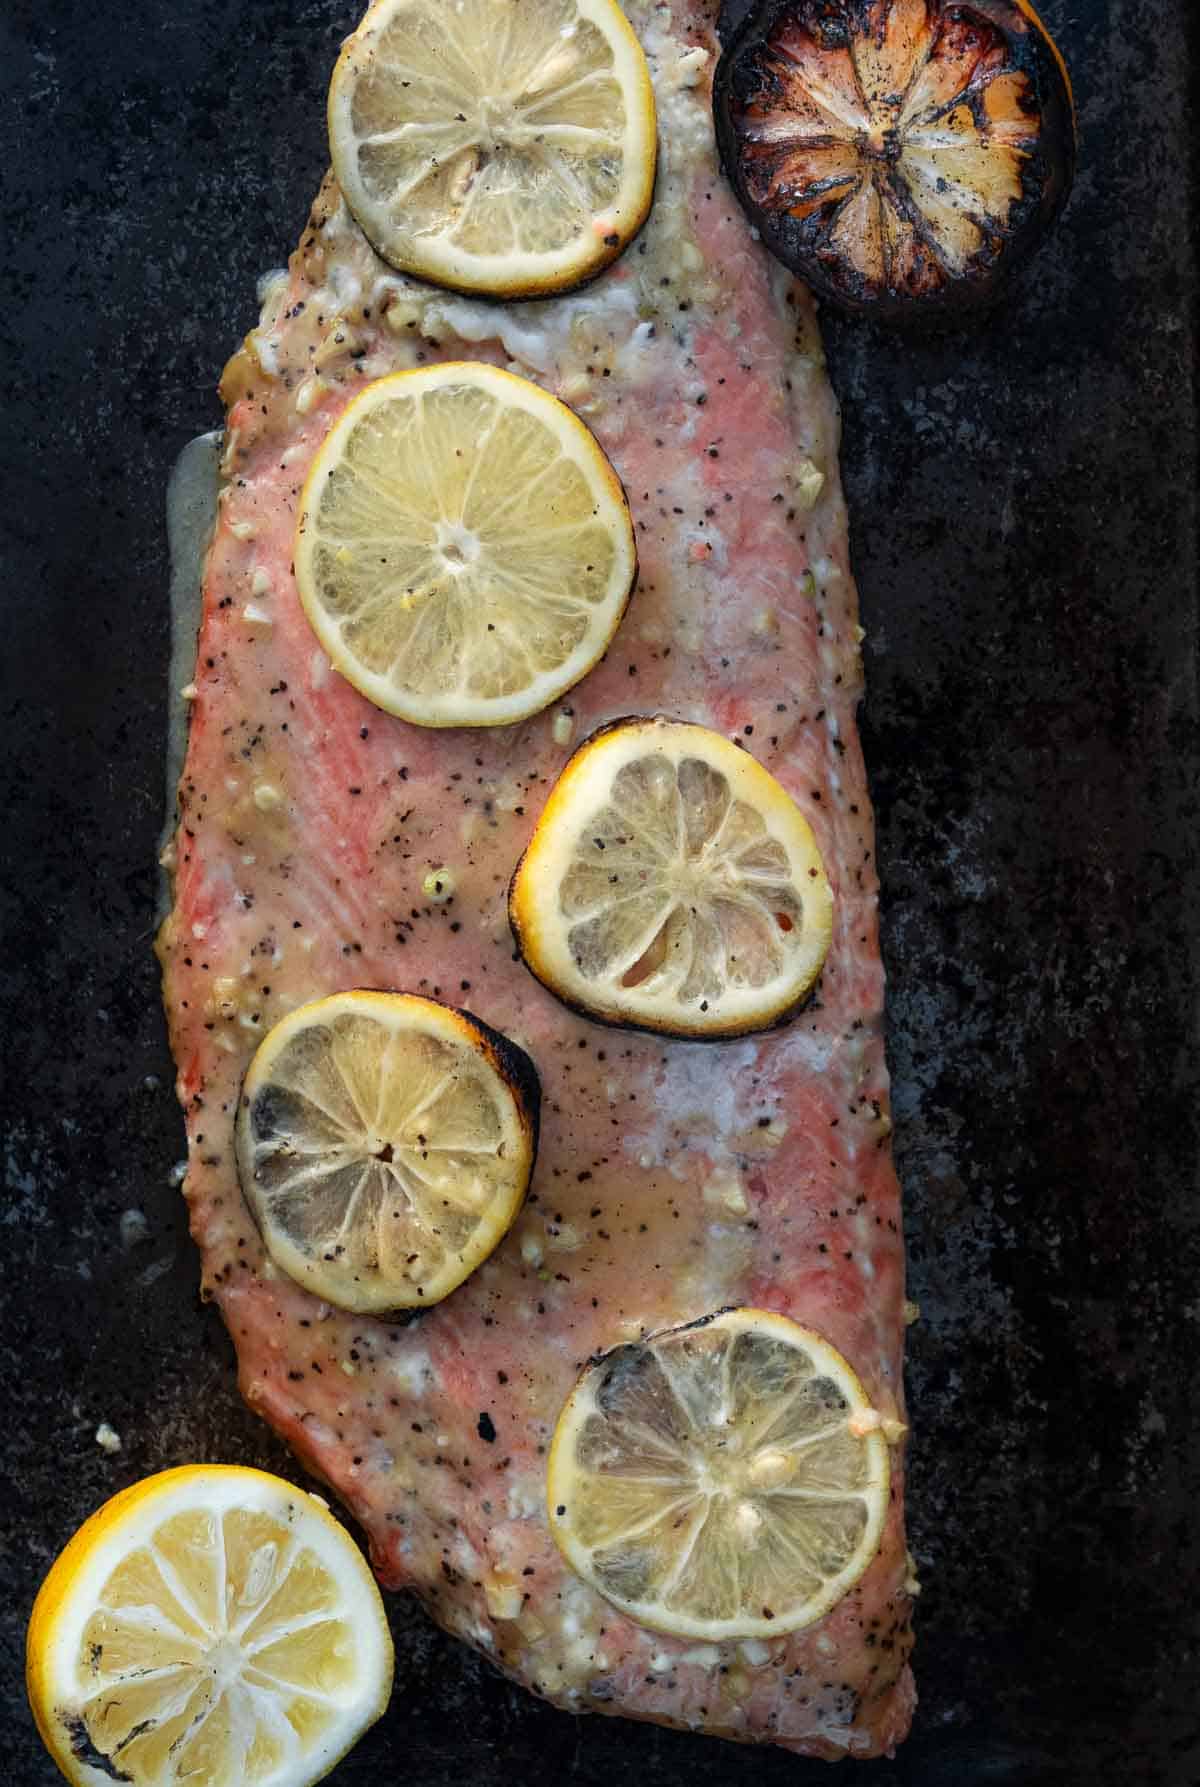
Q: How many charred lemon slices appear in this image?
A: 1